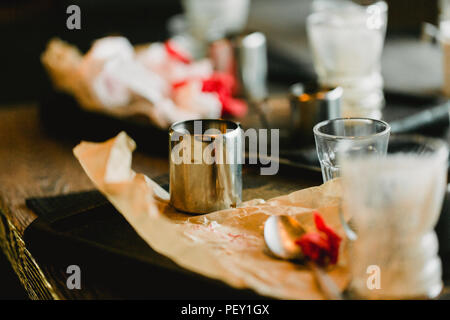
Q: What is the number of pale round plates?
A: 0